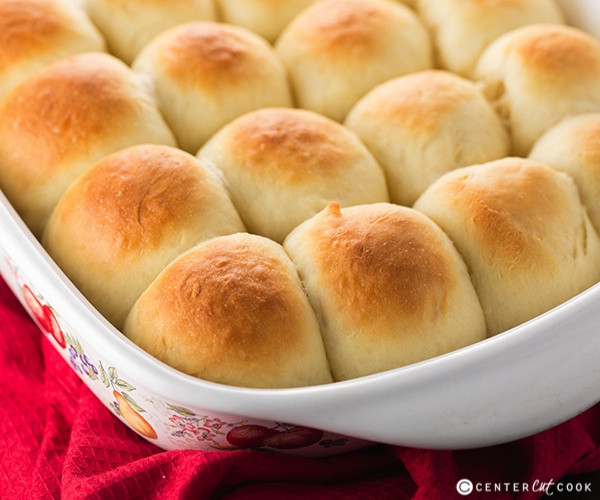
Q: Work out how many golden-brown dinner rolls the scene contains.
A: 15